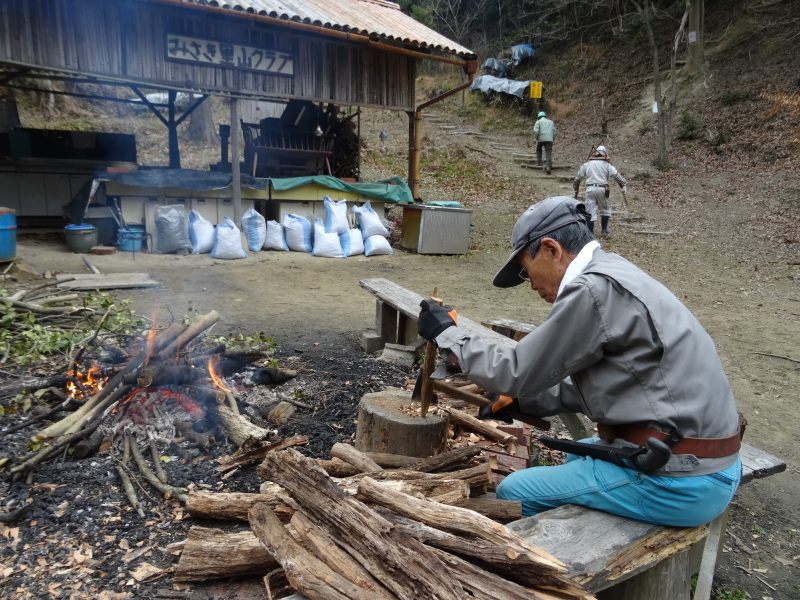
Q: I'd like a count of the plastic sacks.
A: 11